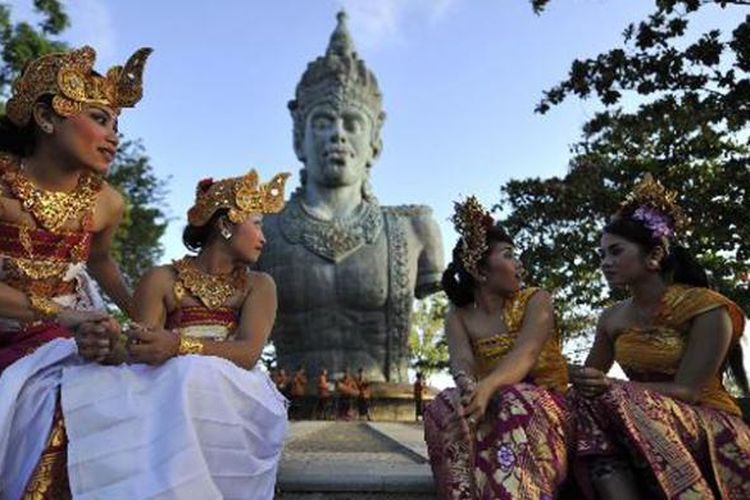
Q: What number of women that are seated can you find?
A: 4